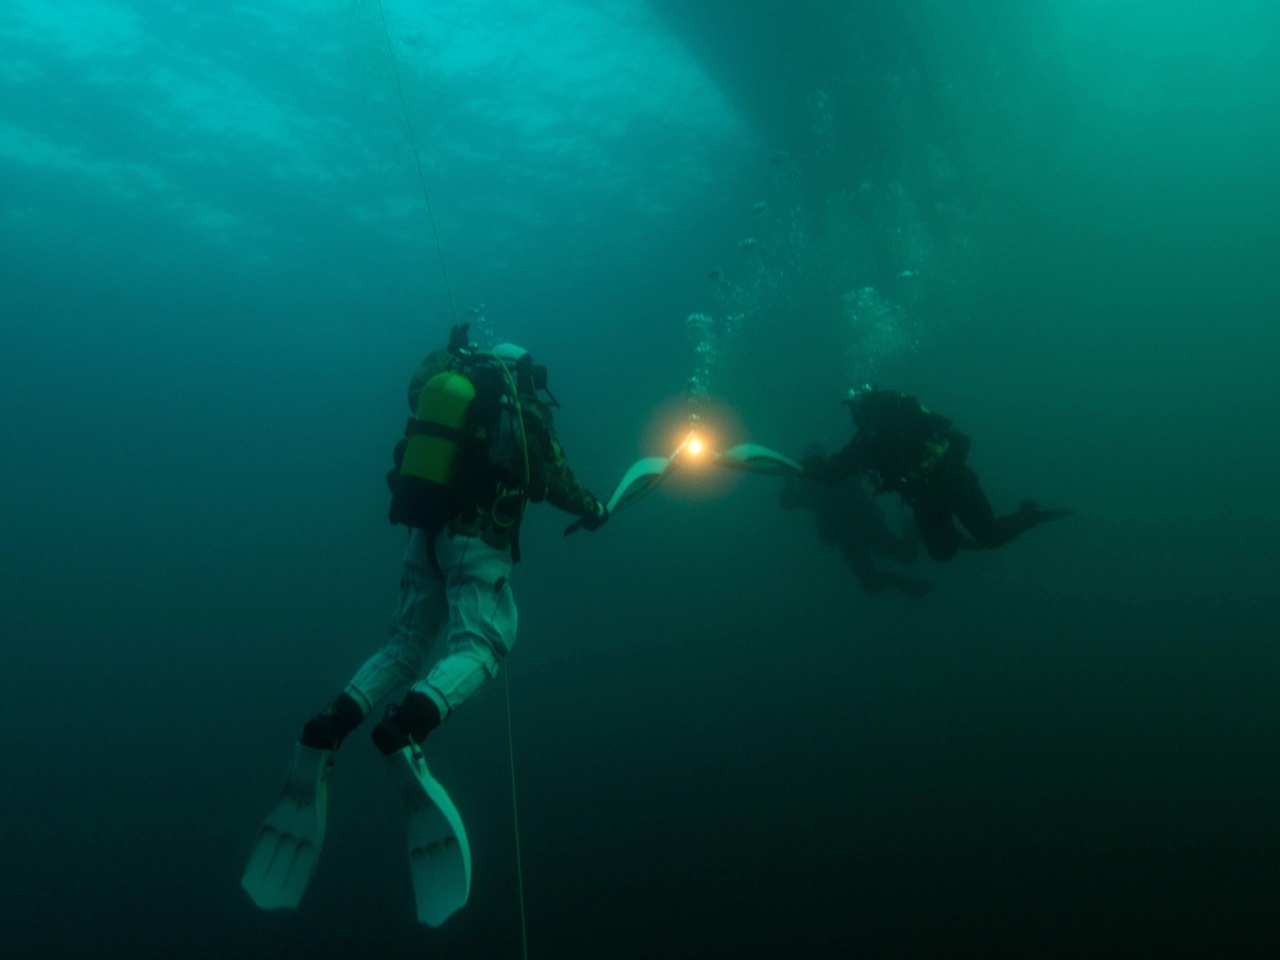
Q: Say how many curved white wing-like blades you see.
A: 2